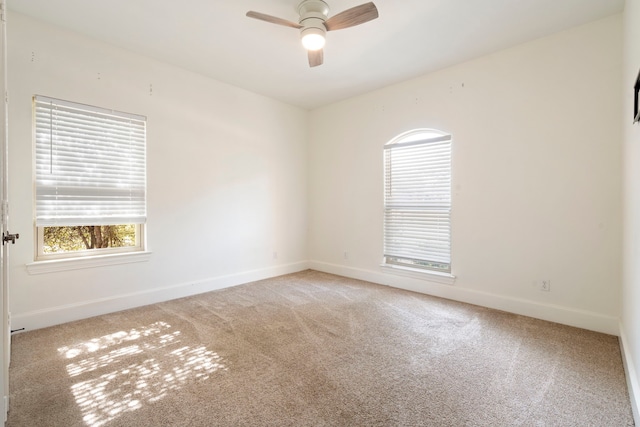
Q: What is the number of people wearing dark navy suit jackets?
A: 0